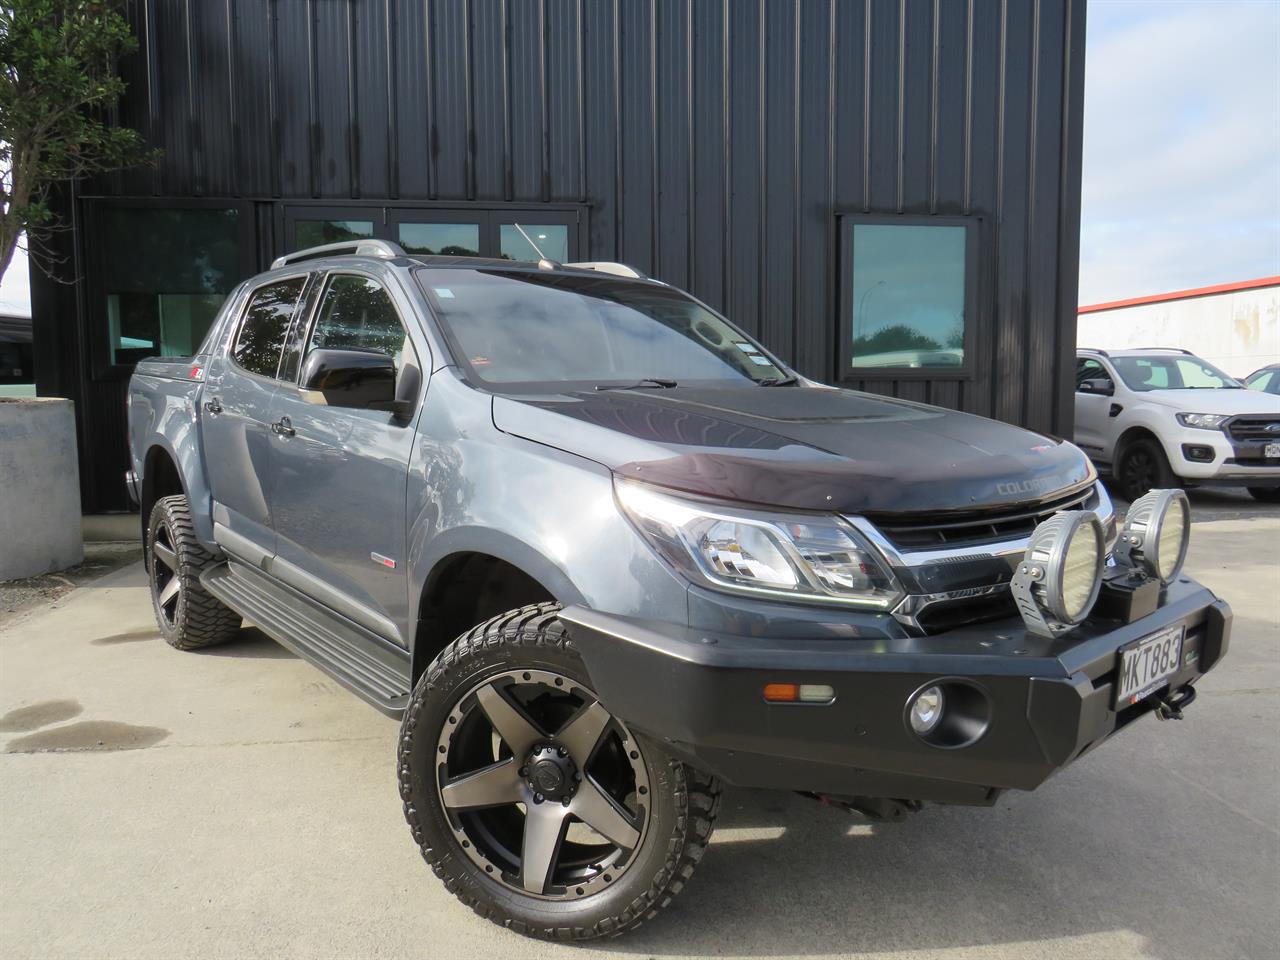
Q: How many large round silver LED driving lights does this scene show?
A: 2